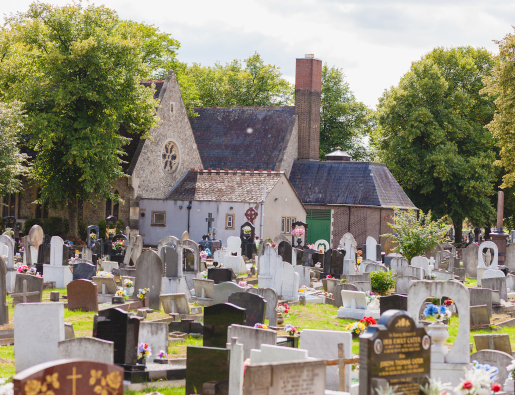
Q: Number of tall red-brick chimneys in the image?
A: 1